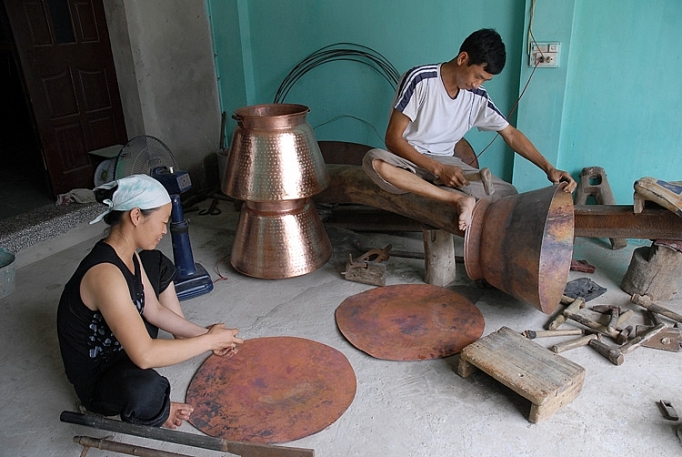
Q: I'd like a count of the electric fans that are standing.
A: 1